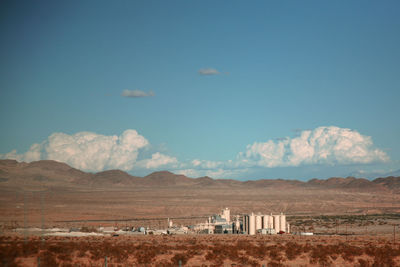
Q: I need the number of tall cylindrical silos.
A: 6